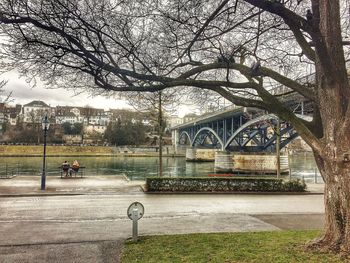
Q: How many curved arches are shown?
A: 3